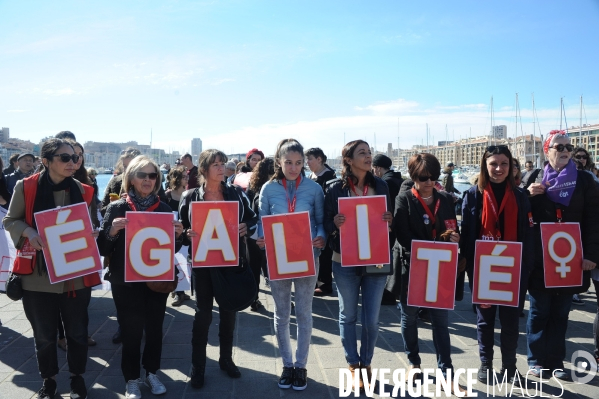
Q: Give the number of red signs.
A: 8